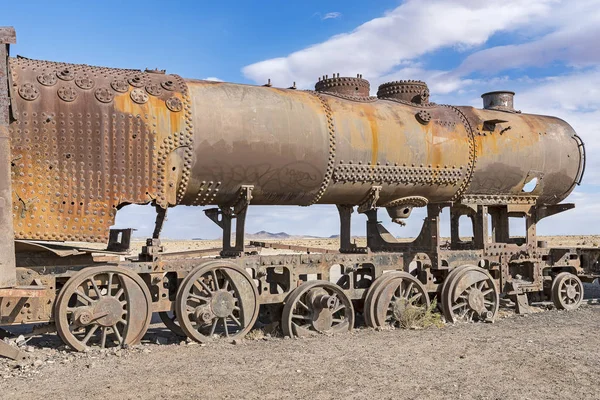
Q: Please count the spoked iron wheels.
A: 6